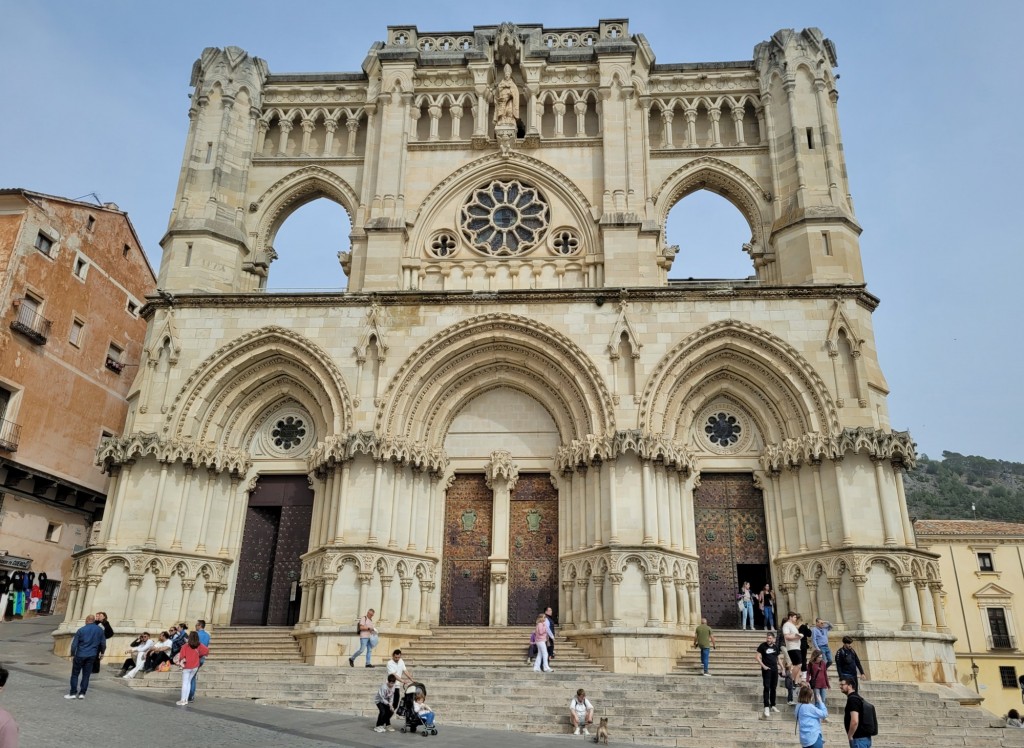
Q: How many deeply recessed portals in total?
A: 3